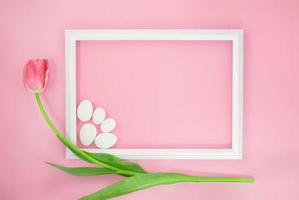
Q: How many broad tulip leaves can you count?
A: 3